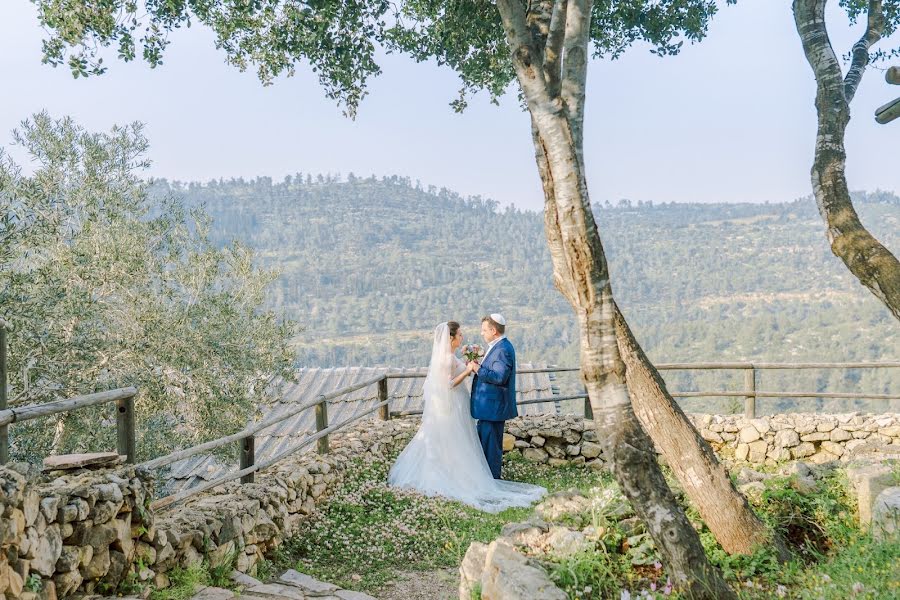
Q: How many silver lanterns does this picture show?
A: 0